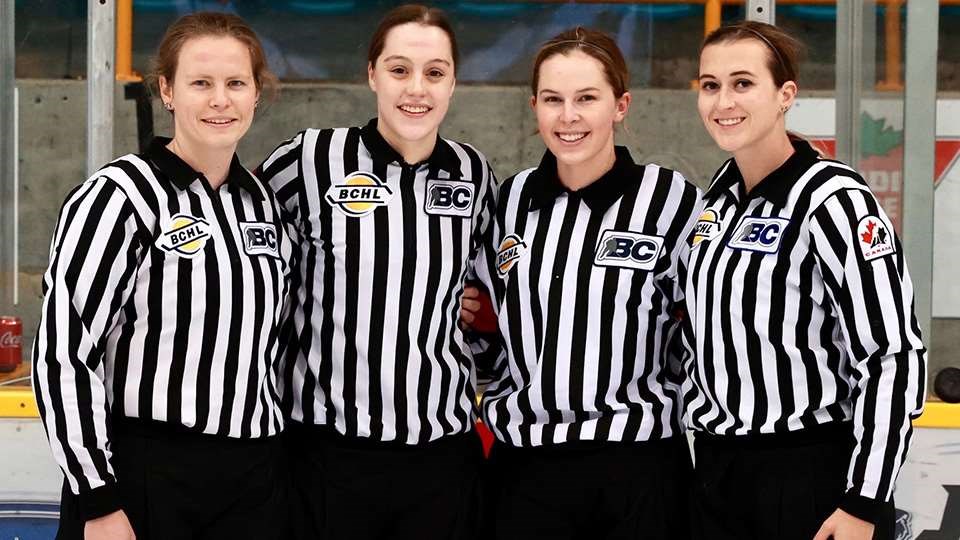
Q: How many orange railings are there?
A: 3